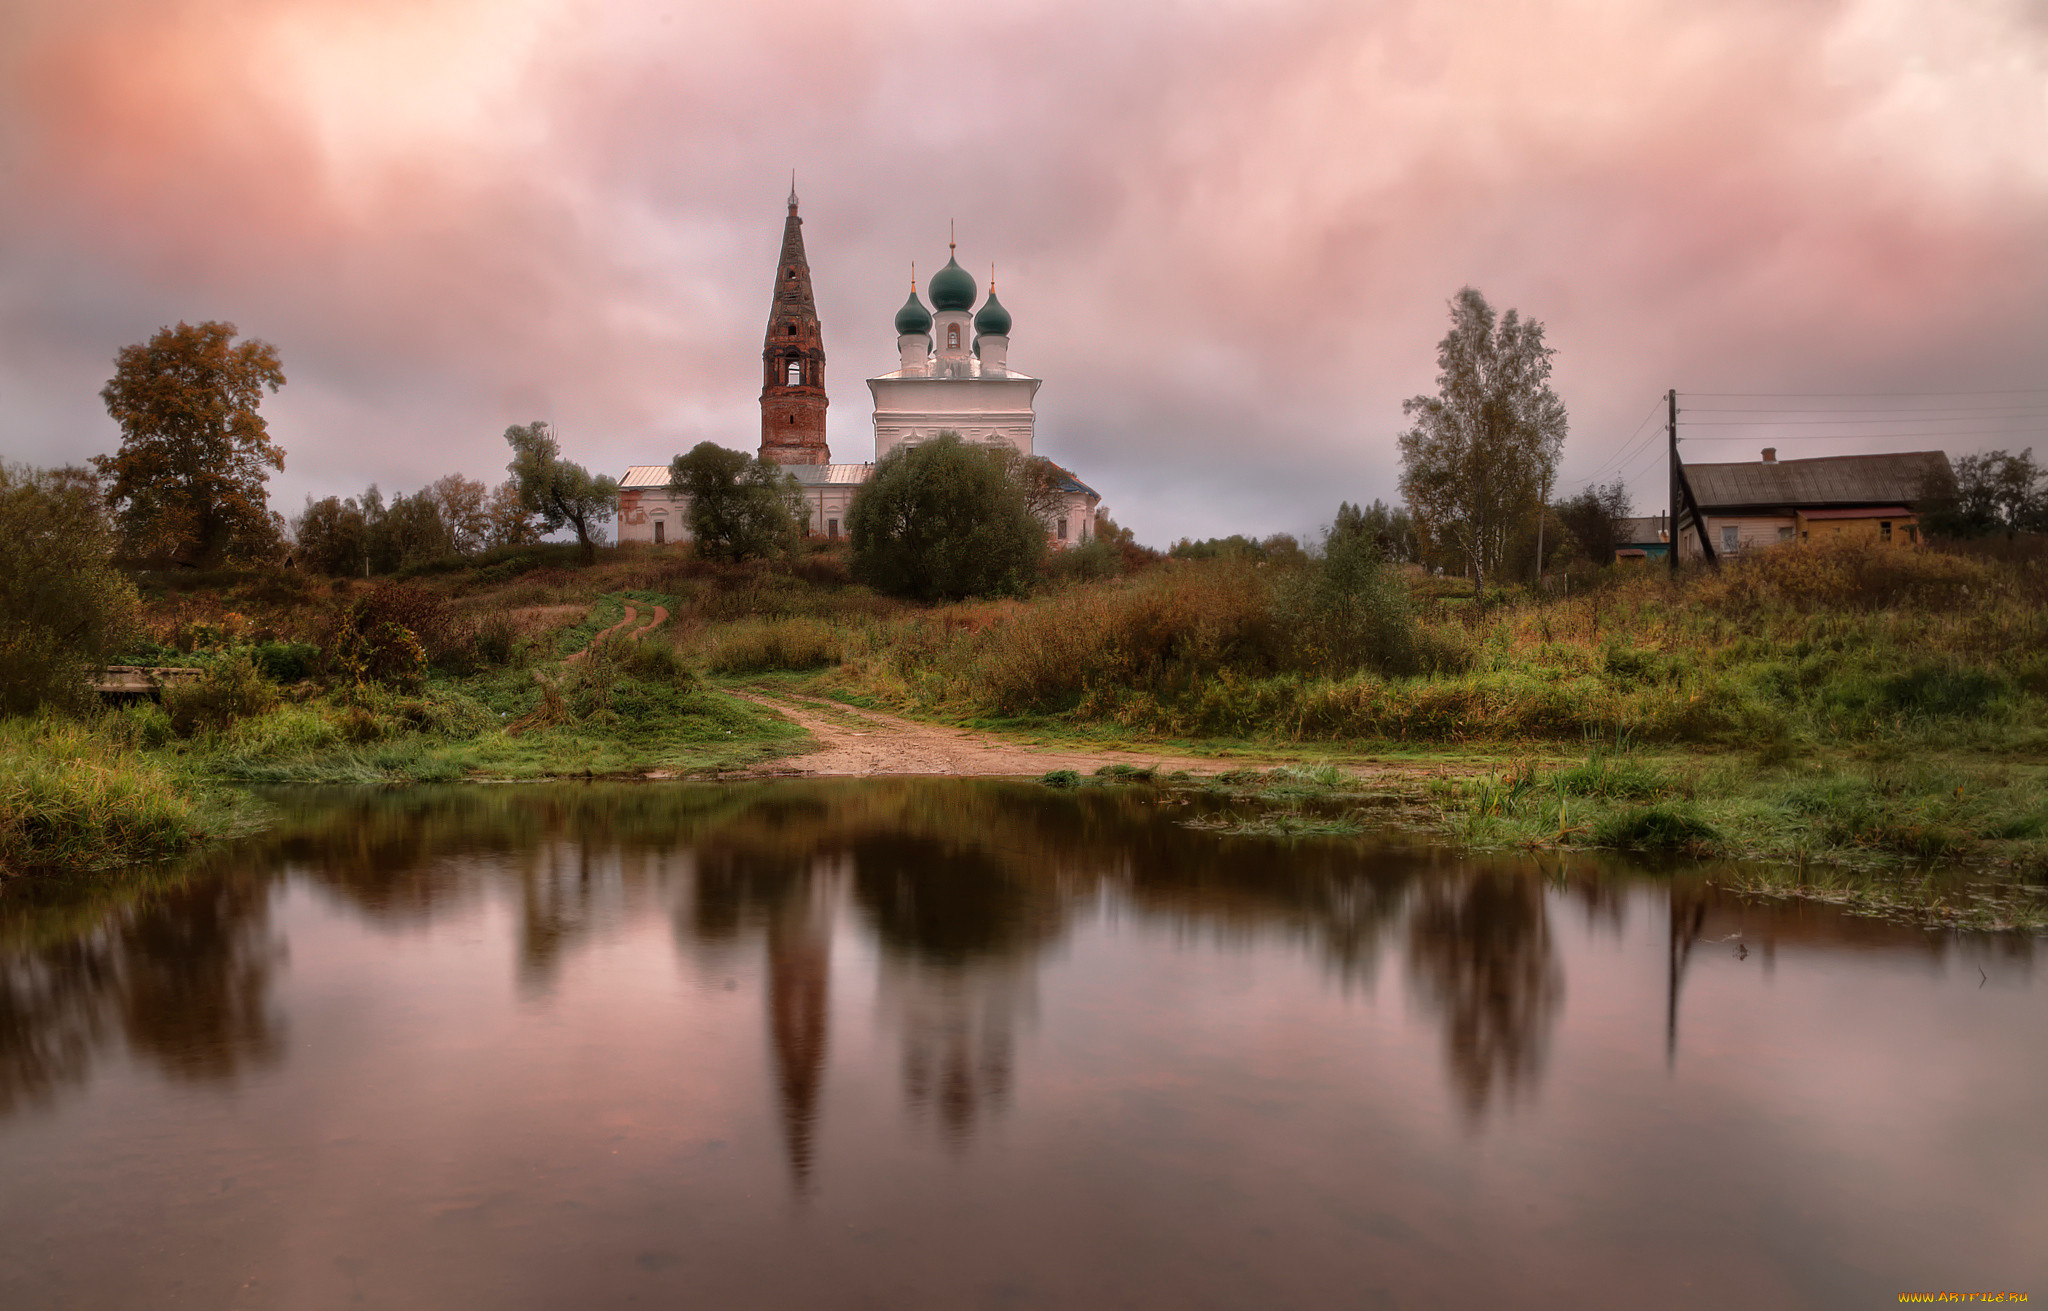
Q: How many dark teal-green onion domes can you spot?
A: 3